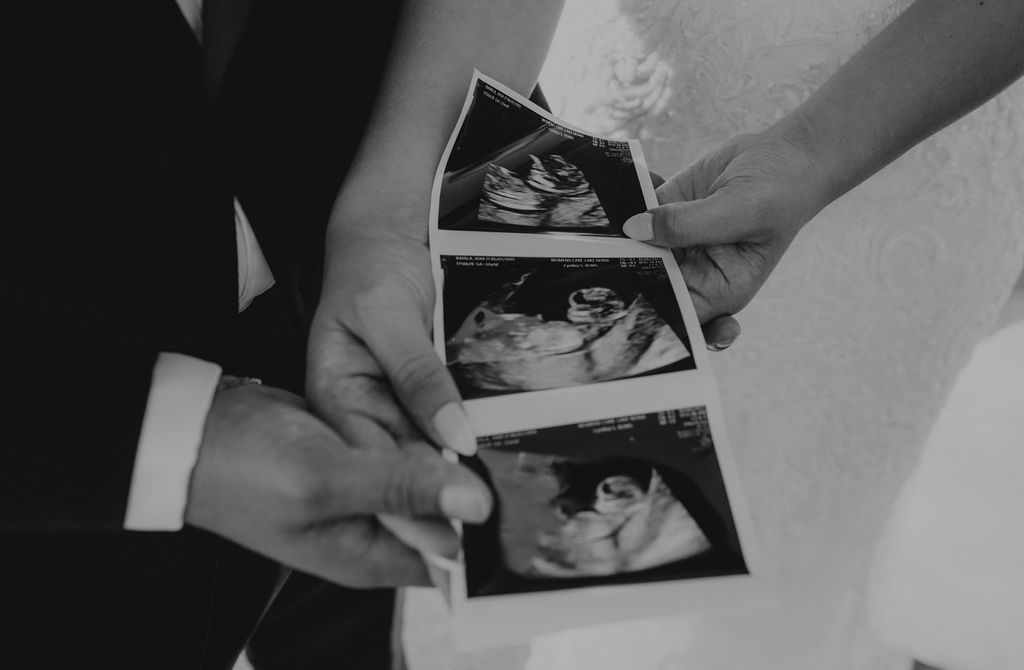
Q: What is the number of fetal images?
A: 3